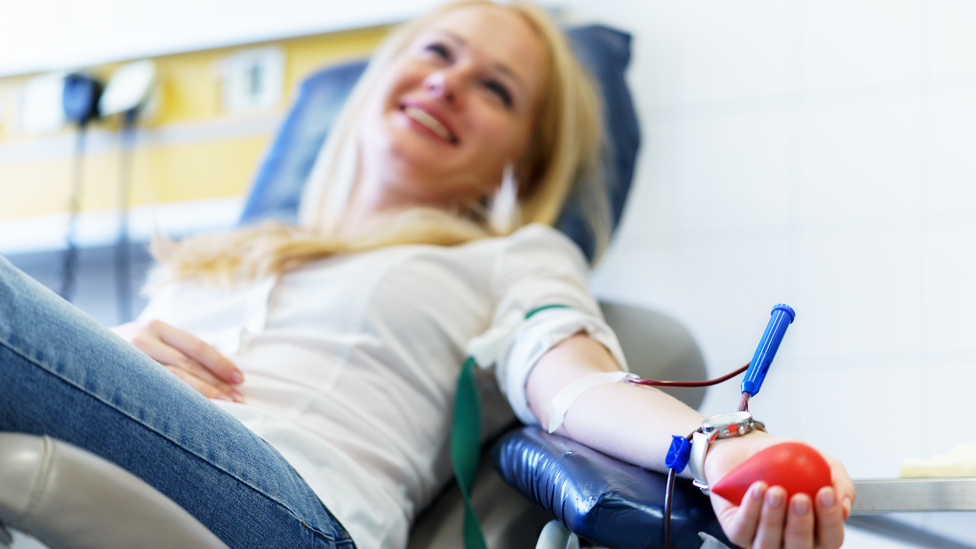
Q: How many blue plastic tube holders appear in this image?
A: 2